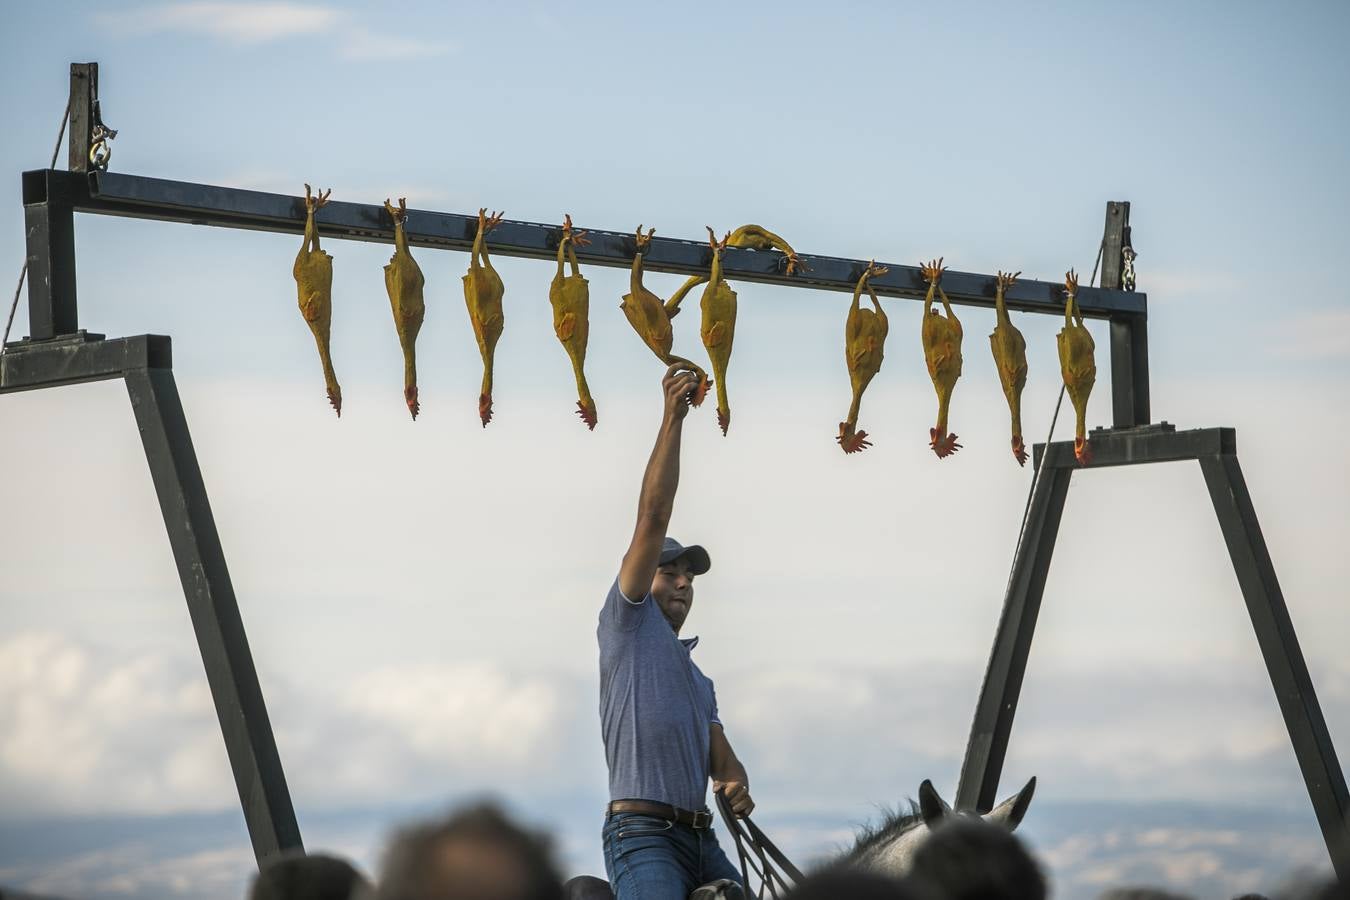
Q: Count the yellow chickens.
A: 11